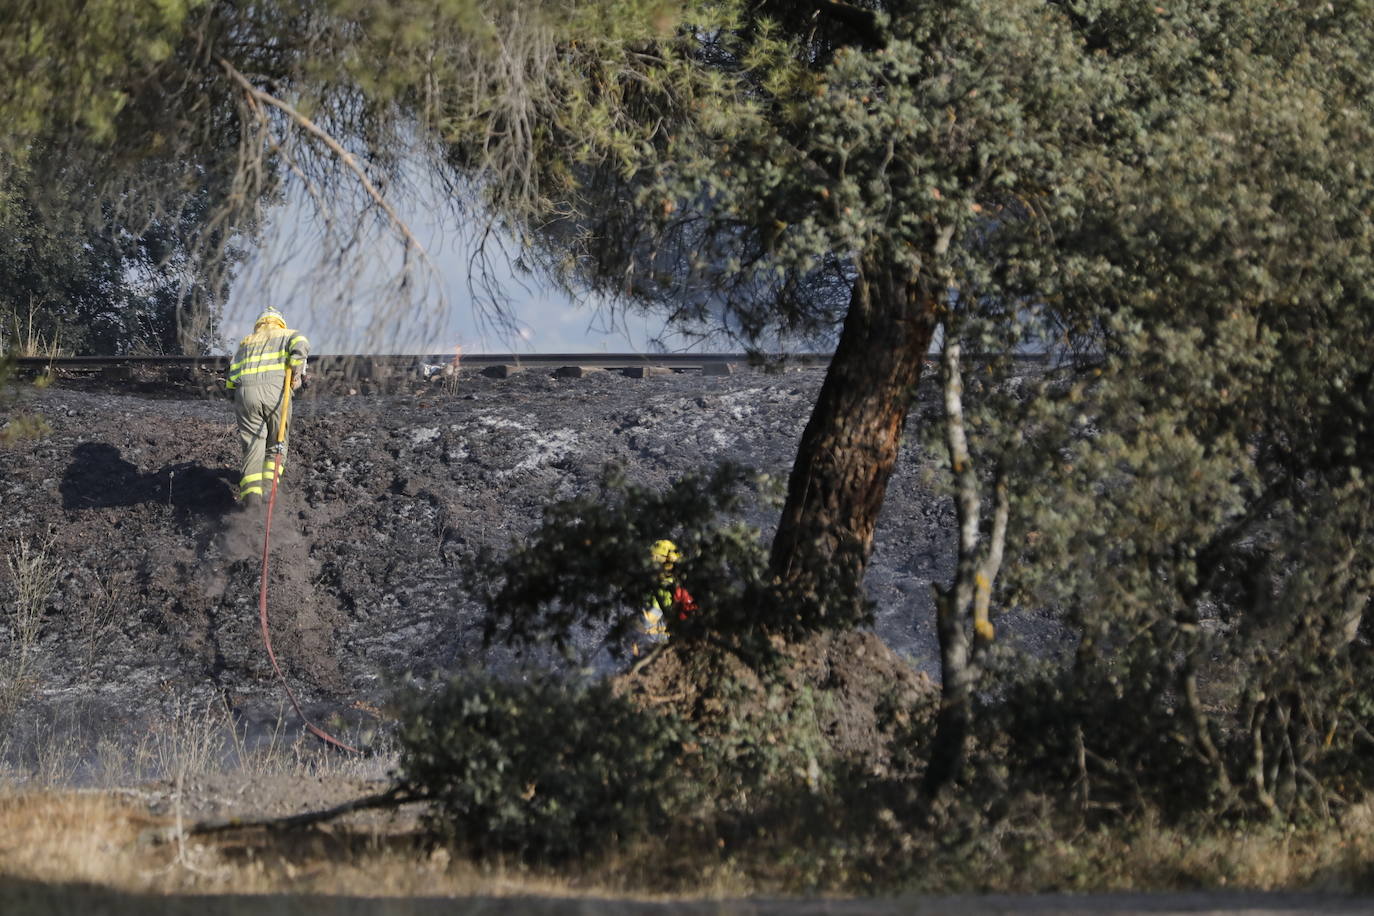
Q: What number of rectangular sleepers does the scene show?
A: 4